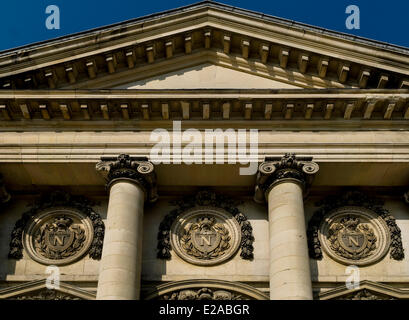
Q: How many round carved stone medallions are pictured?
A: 3